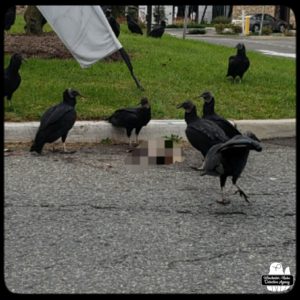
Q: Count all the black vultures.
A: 11